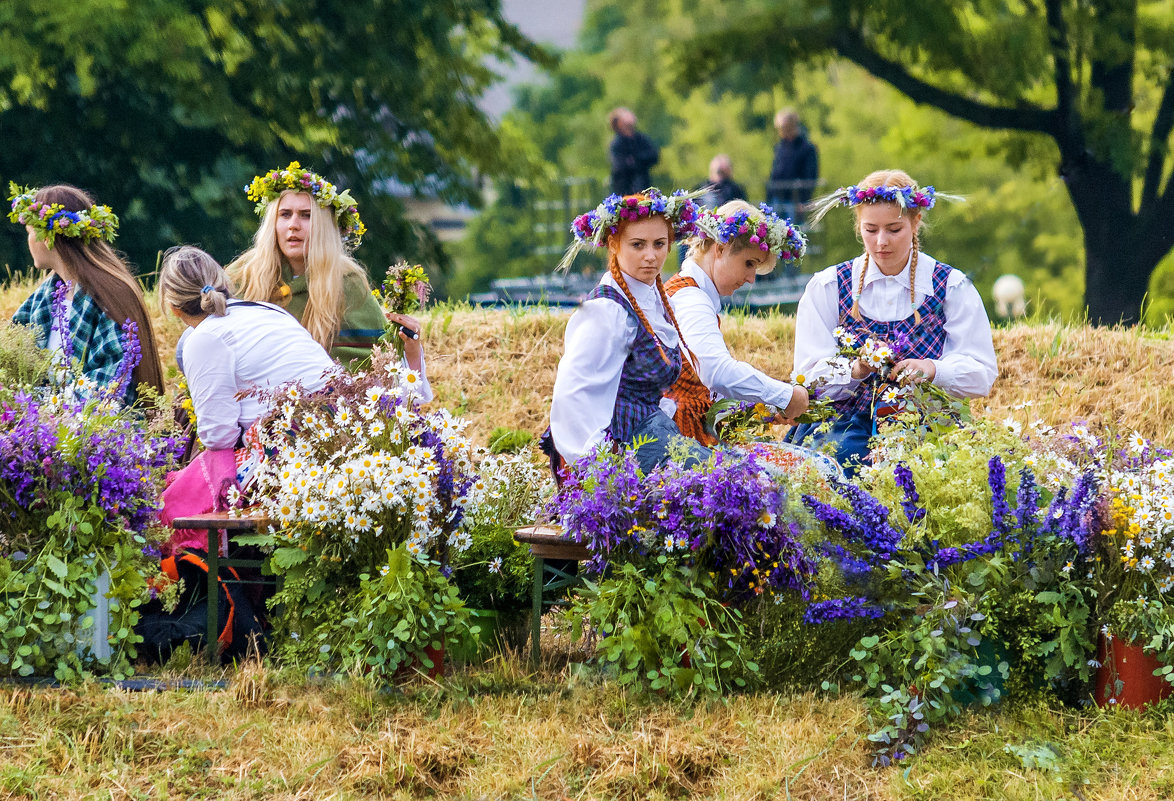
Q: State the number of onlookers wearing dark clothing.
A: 3